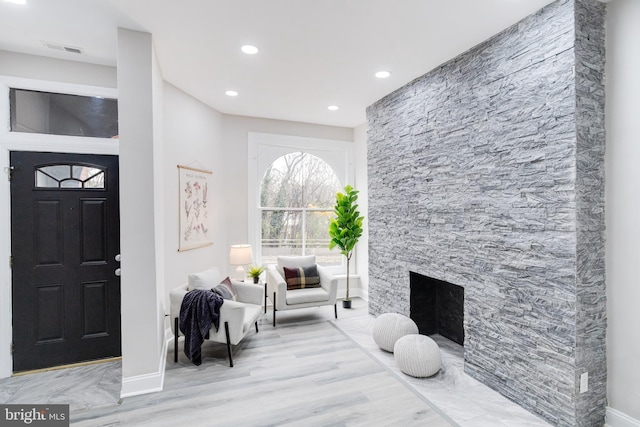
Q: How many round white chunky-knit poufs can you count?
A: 2